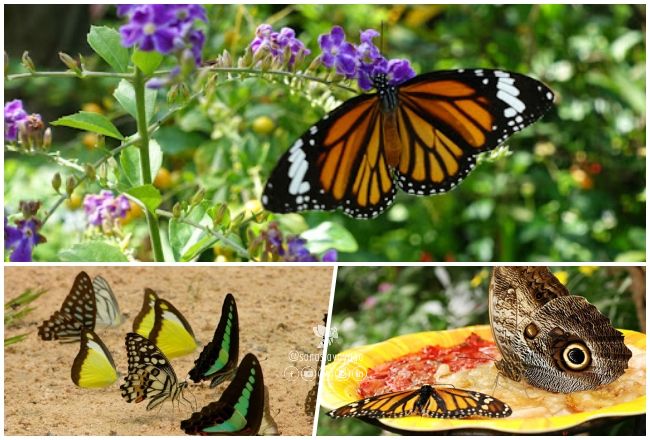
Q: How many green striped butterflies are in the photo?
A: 2